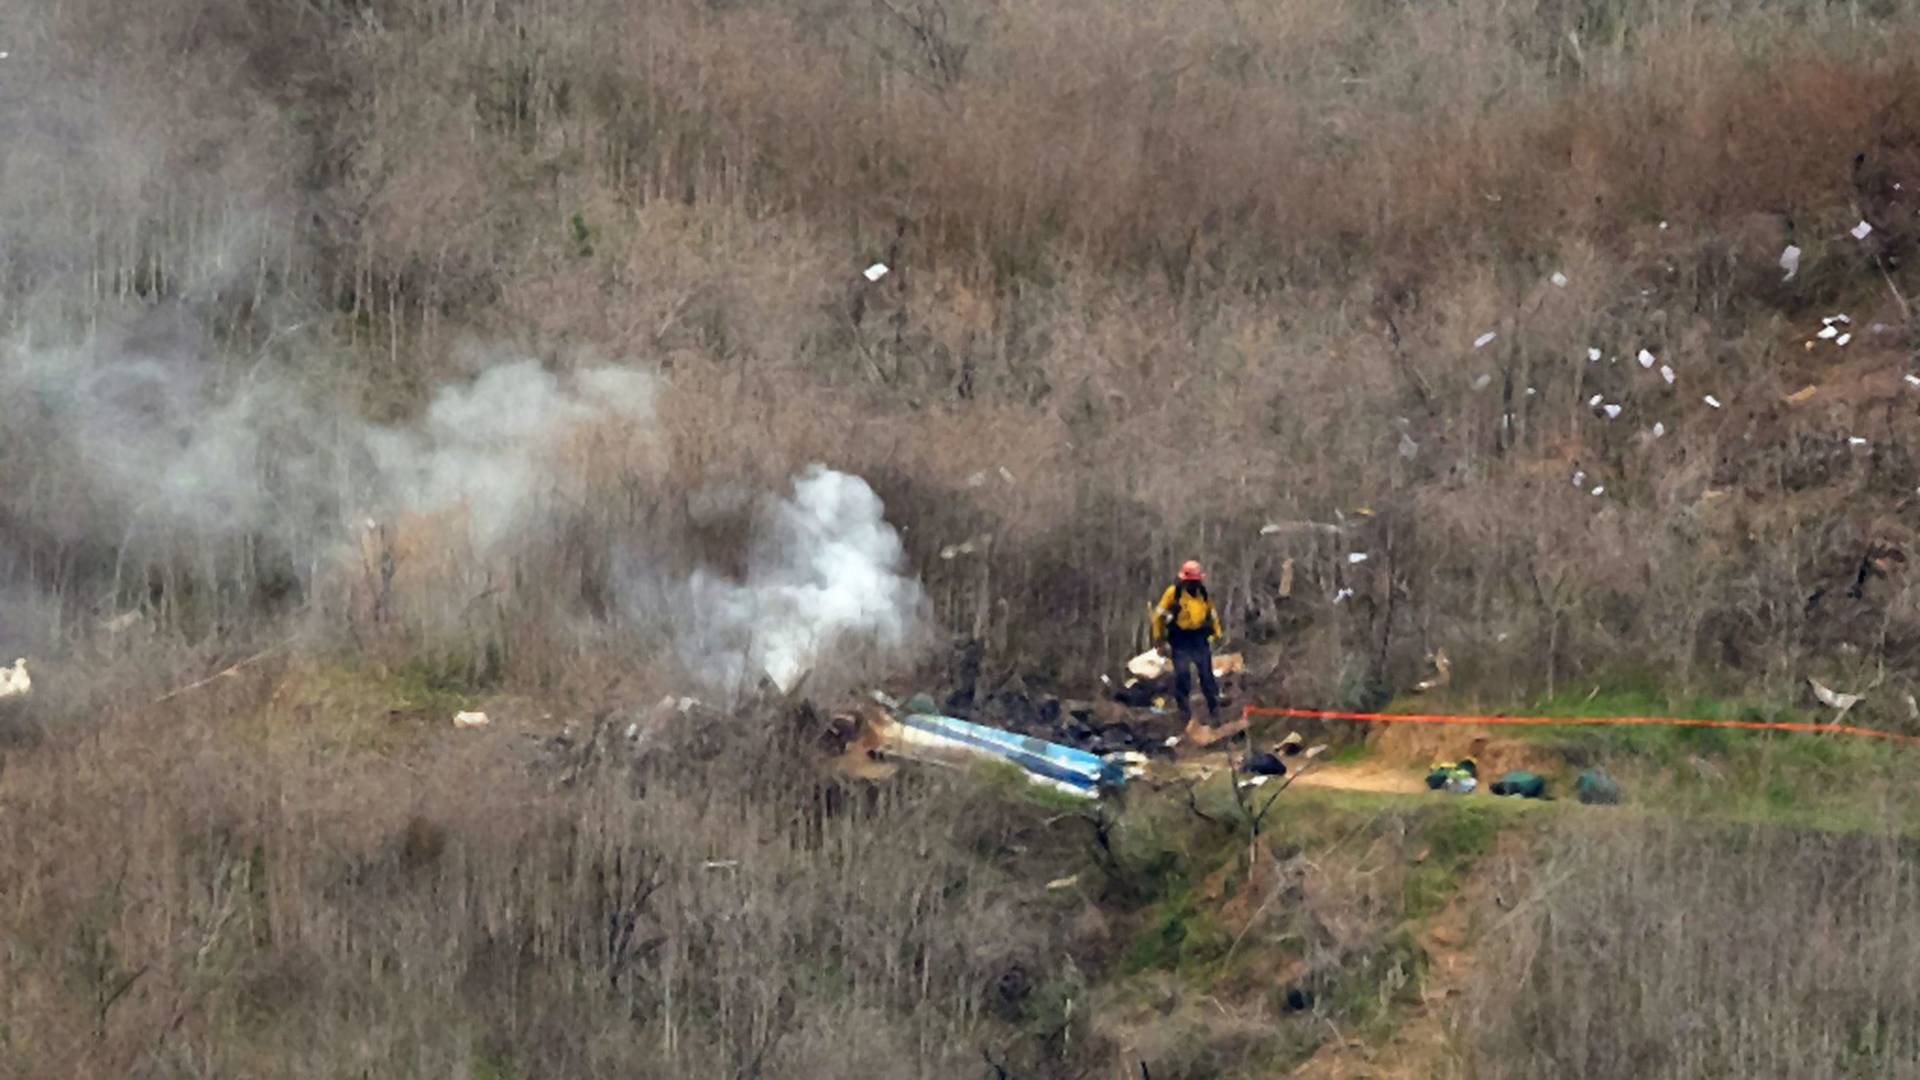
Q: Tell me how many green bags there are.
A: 3